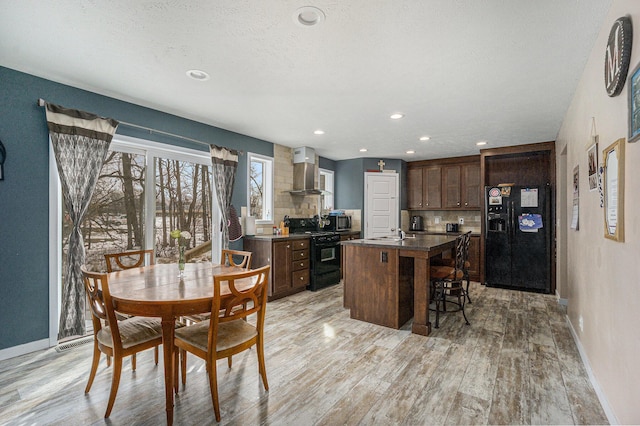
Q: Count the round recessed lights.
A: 8